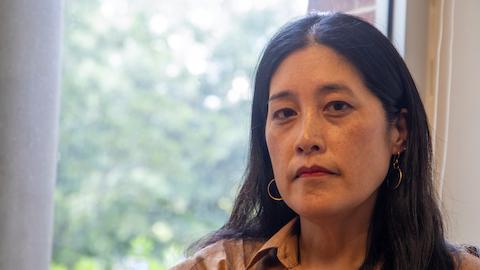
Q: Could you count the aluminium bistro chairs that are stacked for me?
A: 0